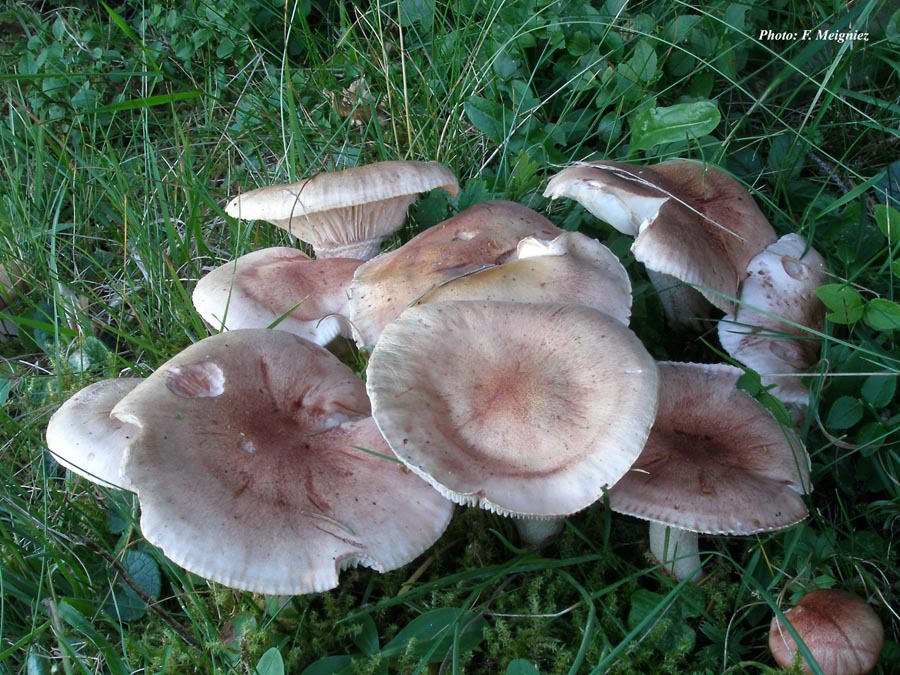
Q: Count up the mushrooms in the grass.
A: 10